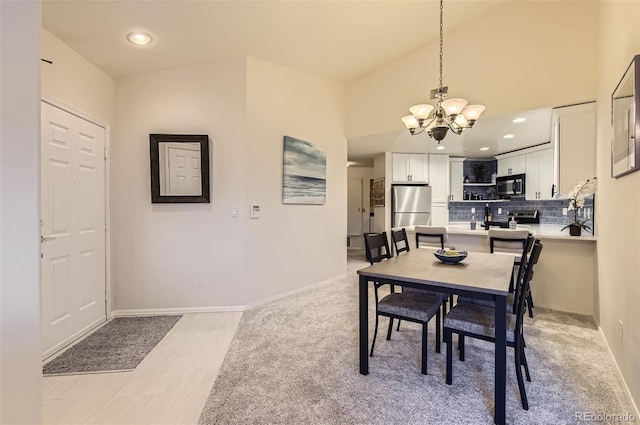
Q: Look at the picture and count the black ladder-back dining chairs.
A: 4